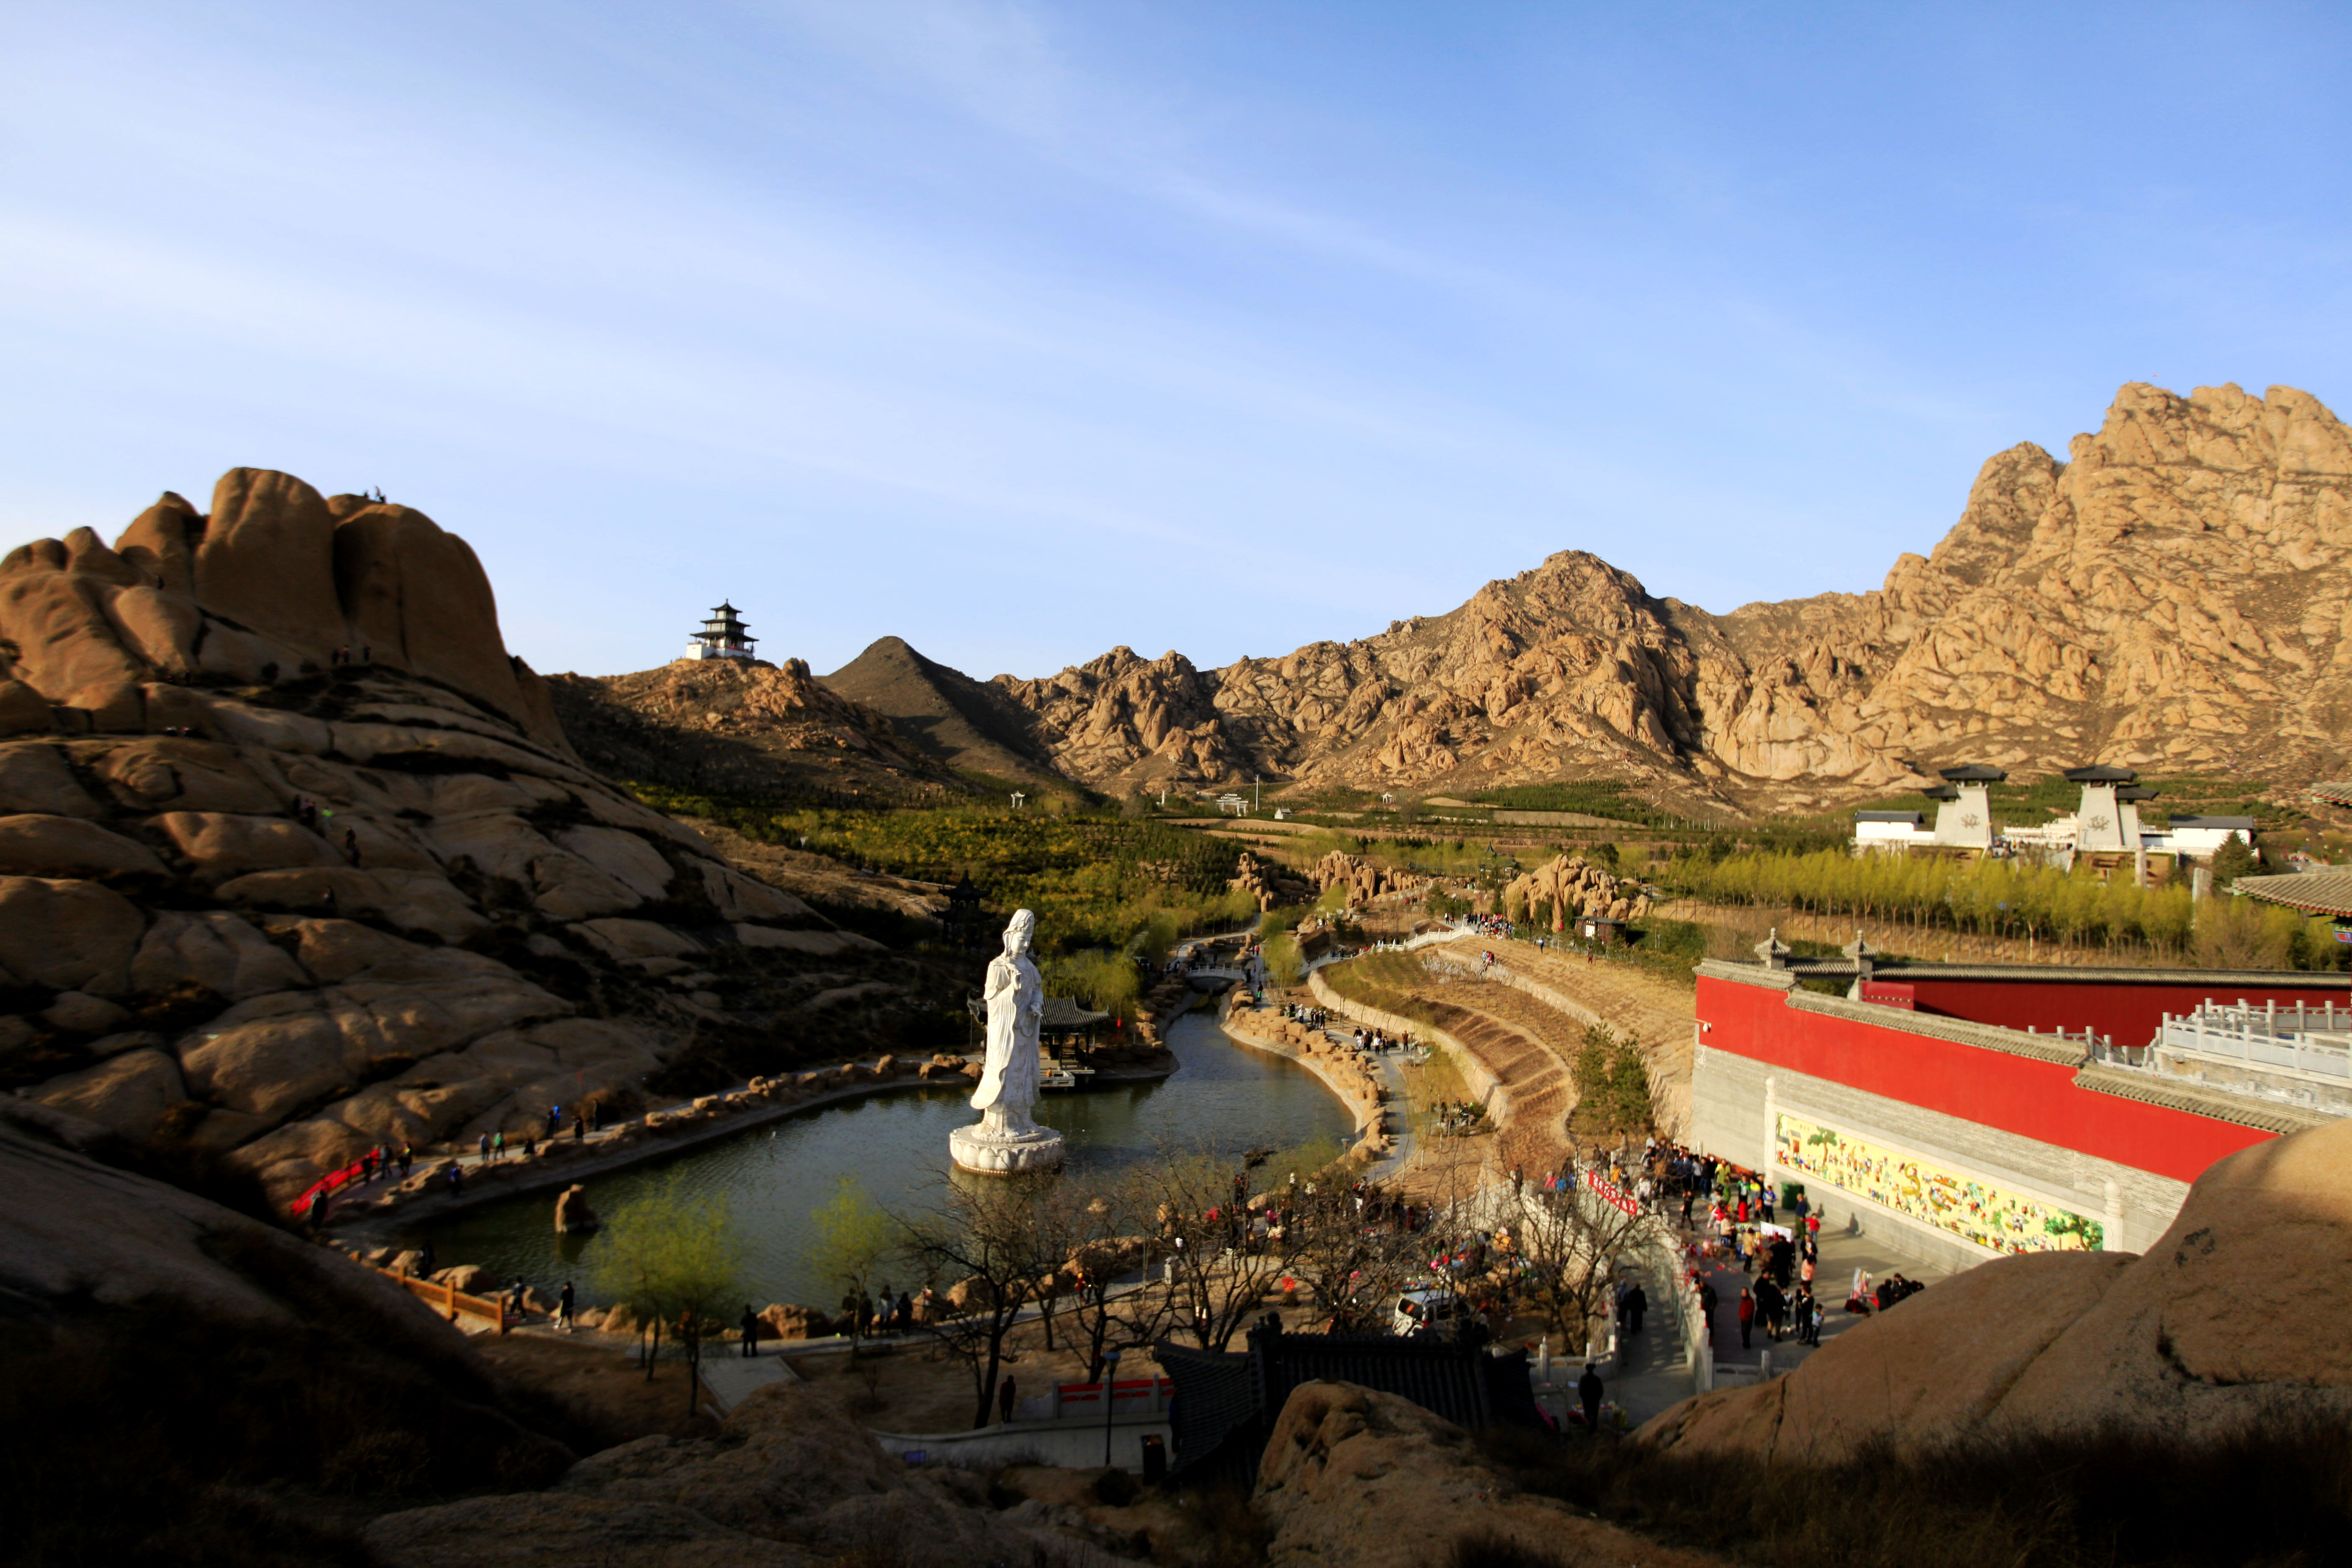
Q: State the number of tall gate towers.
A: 2